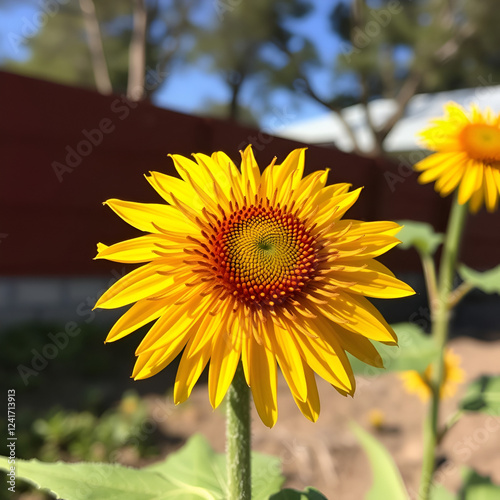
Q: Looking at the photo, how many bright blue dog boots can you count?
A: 0